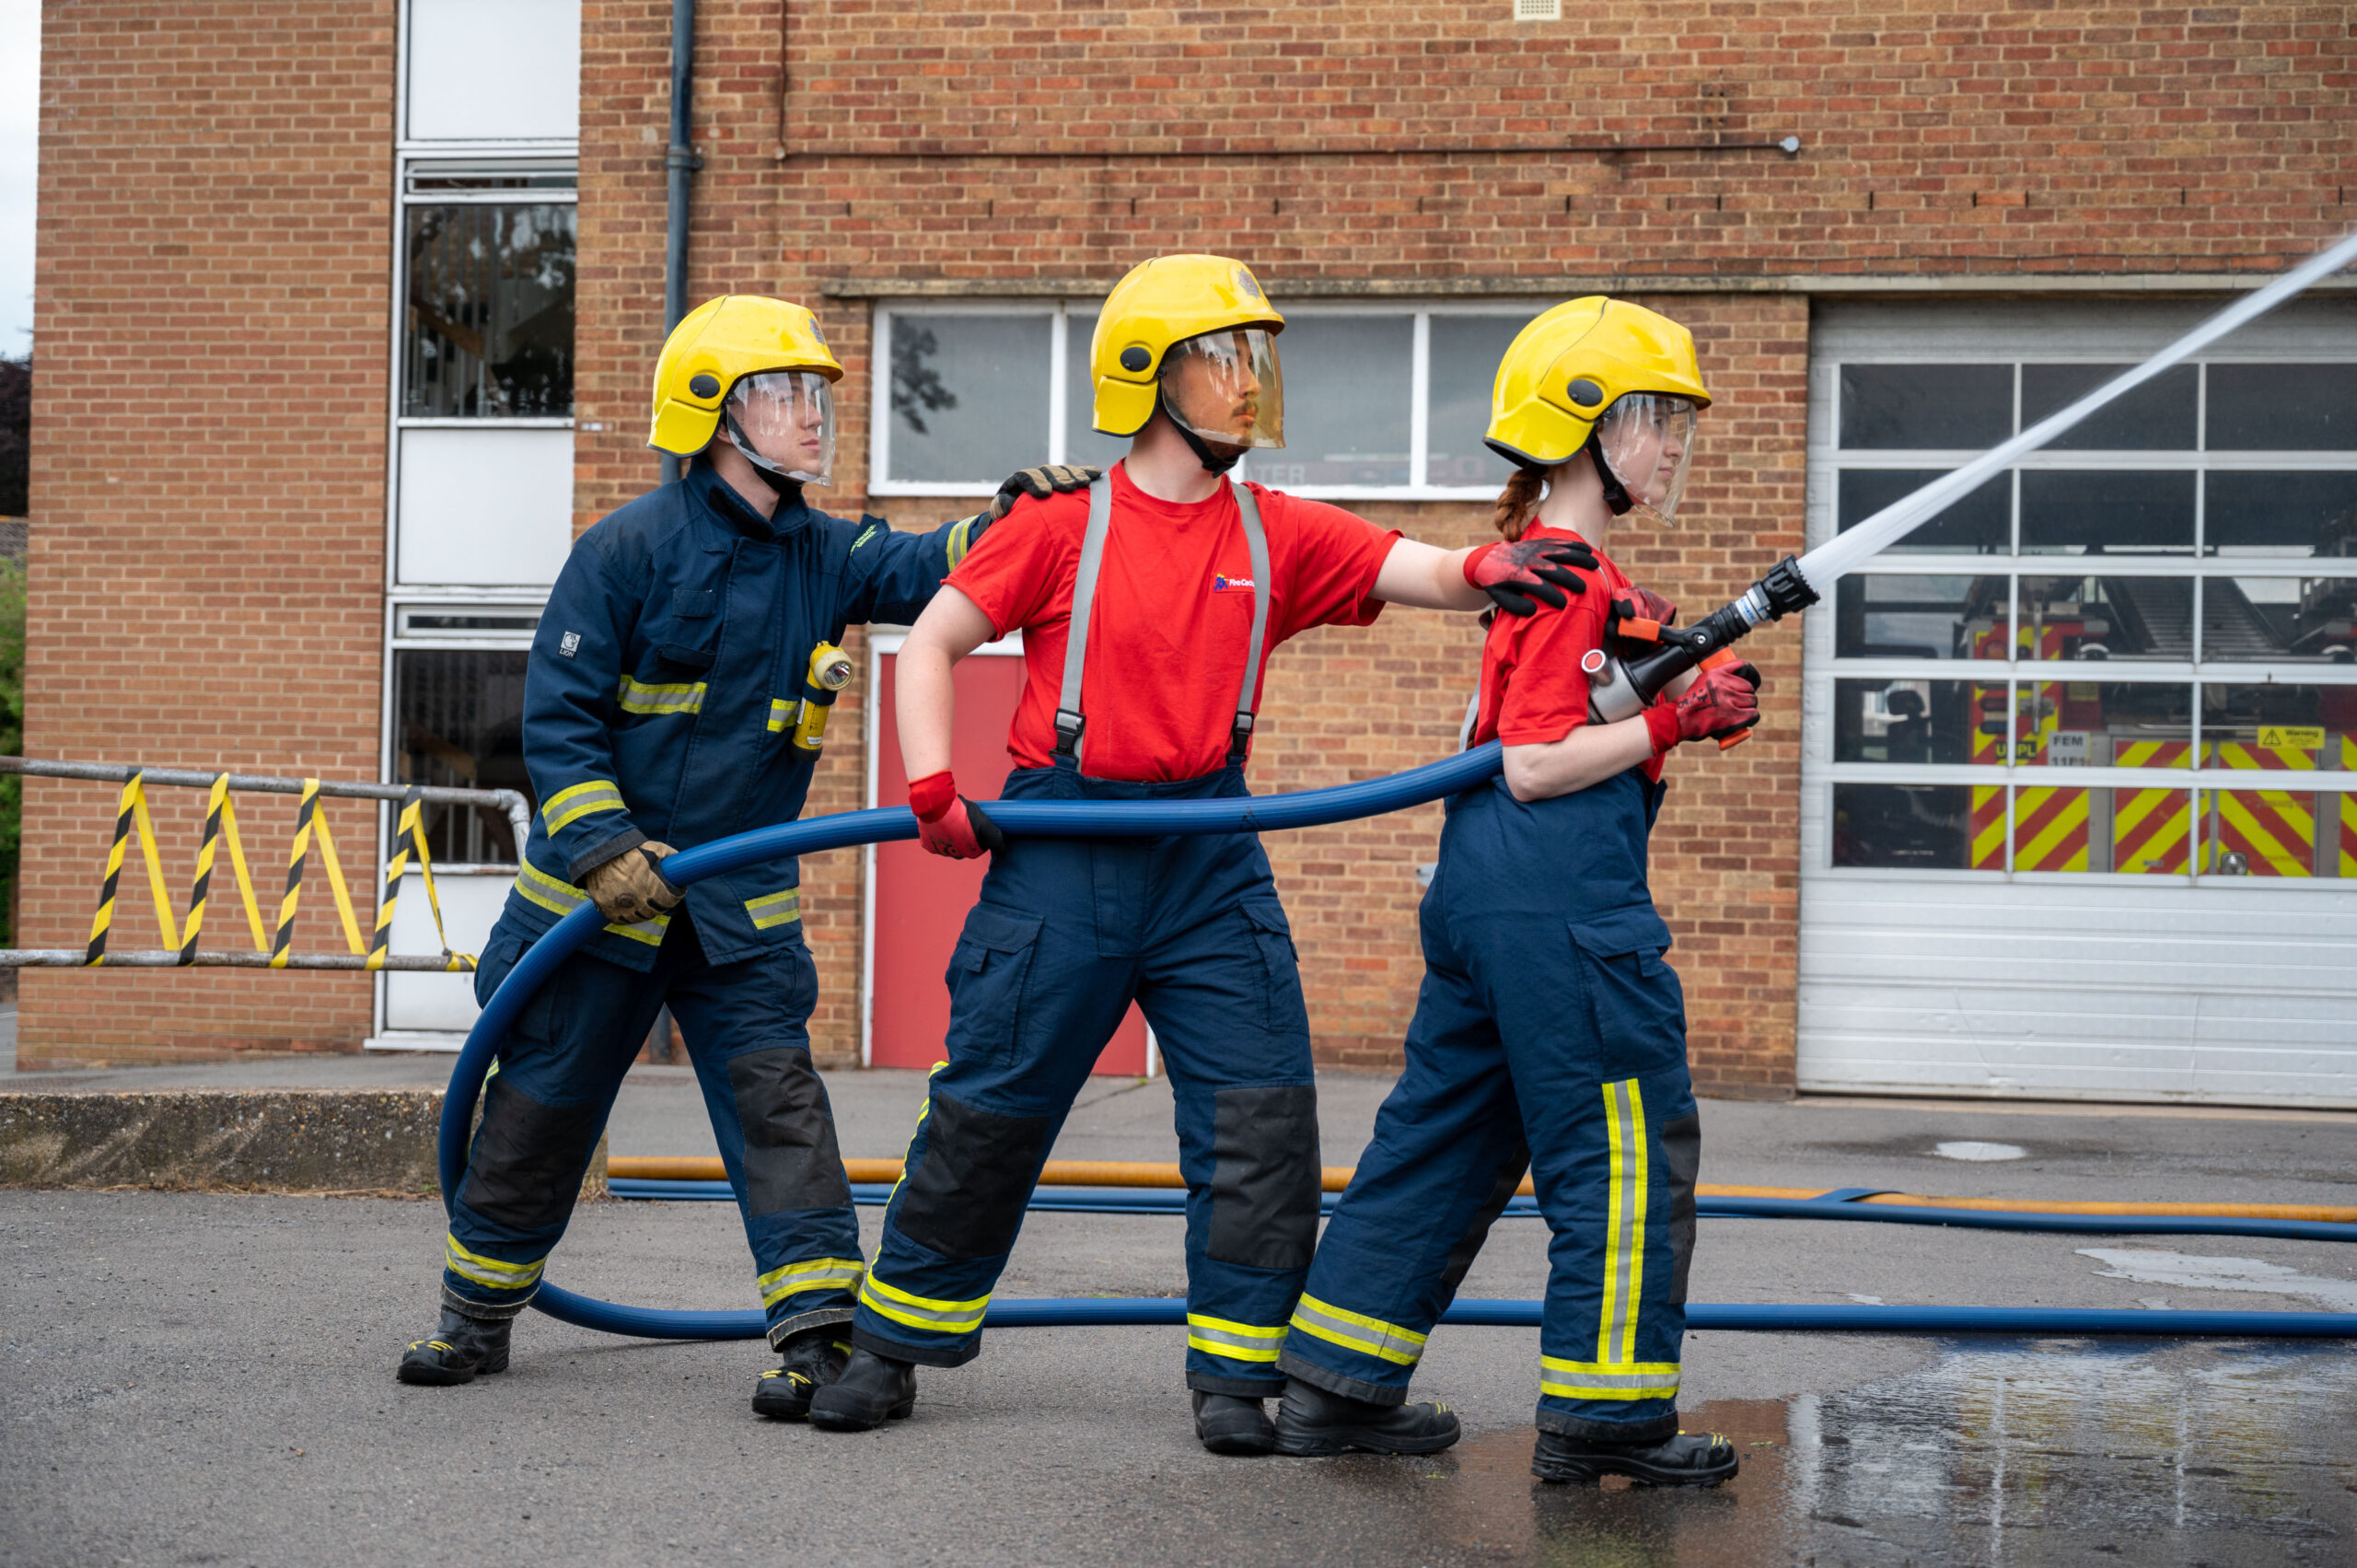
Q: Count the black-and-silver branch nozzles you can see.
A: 1